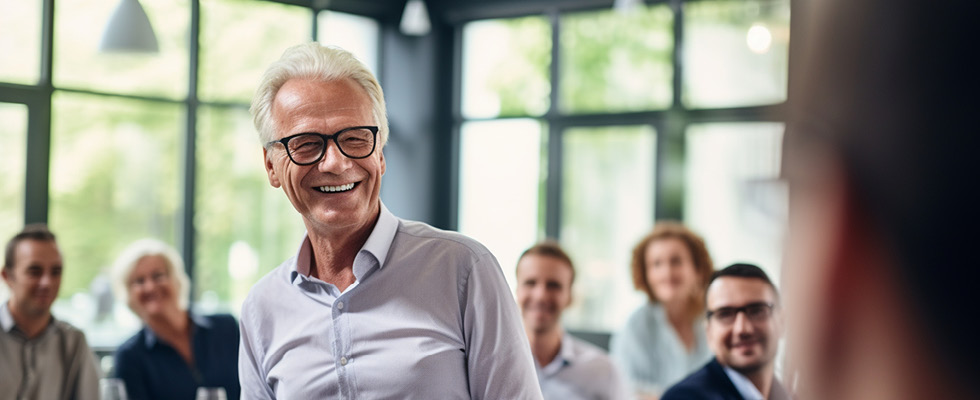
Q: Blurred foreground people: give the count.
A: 1